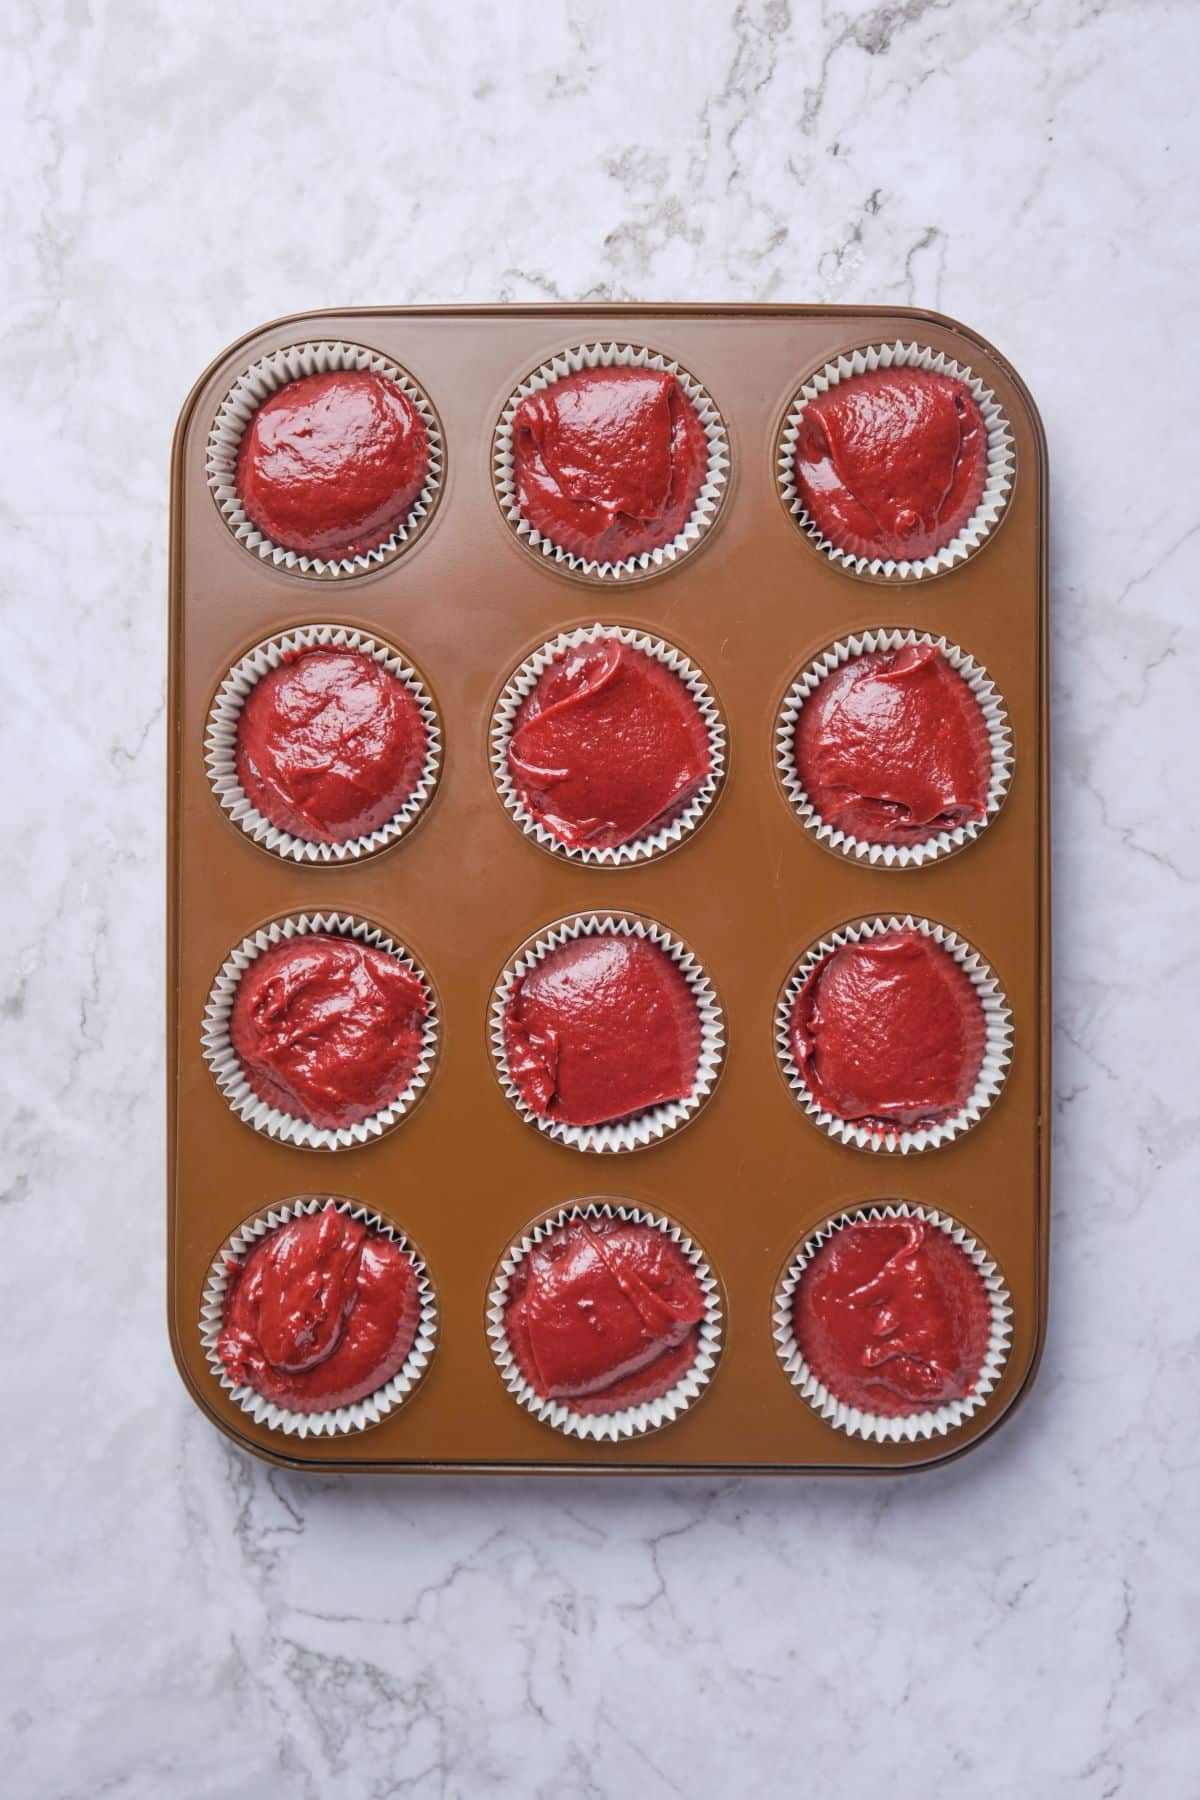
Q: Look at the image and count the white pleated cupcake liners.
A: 12